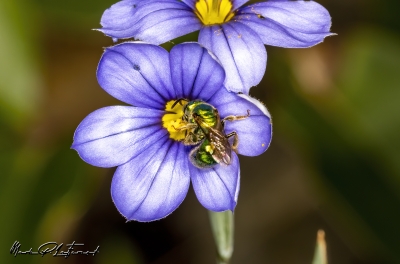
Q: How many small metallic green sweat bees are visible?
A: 1